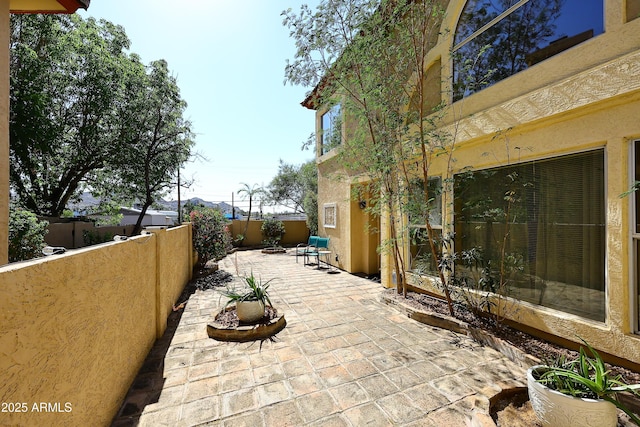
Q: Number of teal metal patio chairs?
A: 2